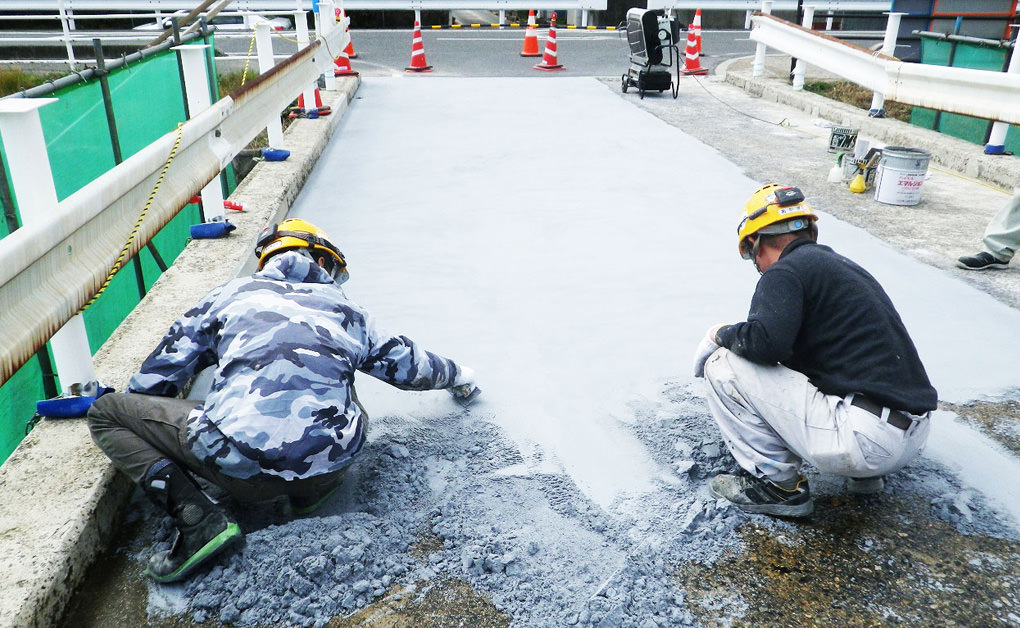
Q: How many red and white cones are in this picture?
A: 8